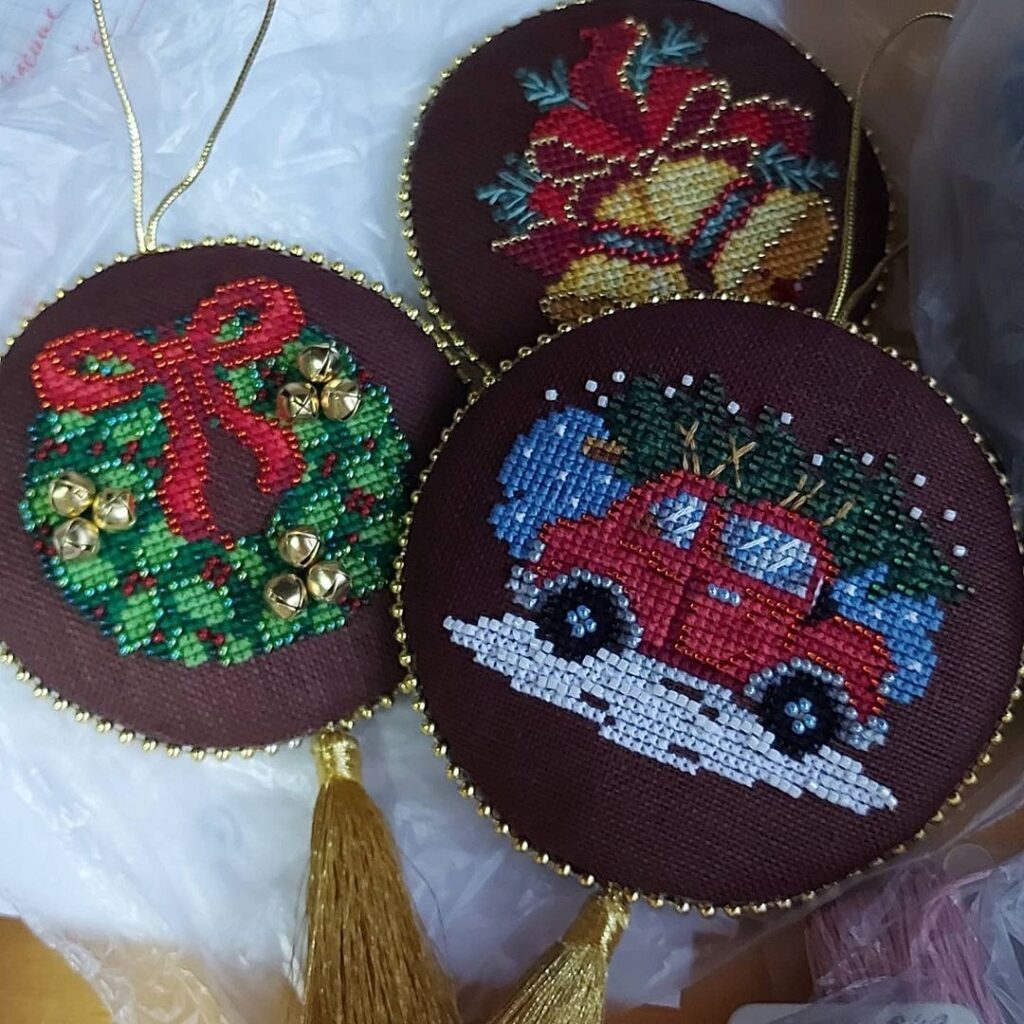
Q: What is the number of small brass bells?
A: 9